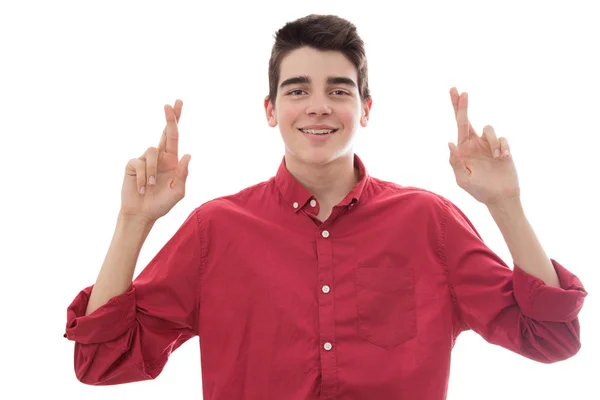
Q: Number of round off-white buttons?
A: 5